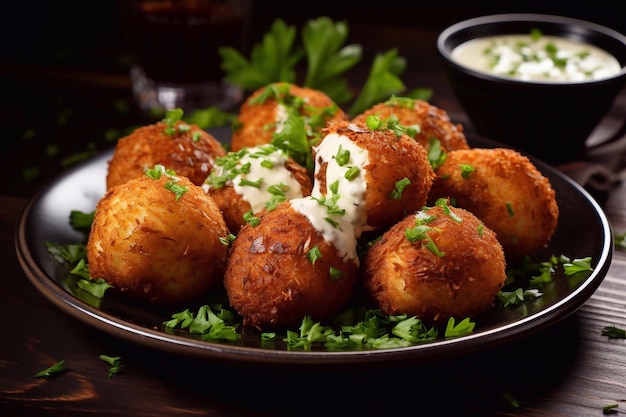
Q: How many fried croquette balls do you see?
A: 9